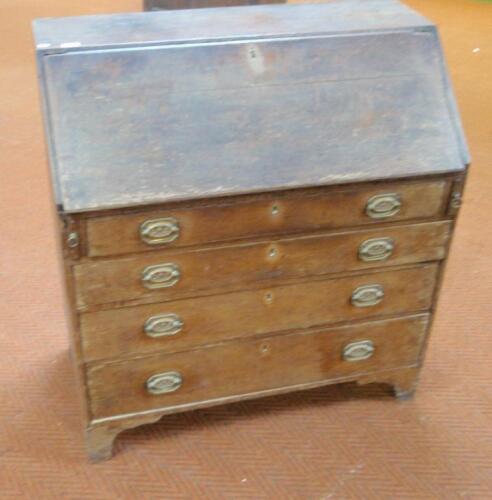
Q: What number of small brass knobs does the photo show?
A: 2